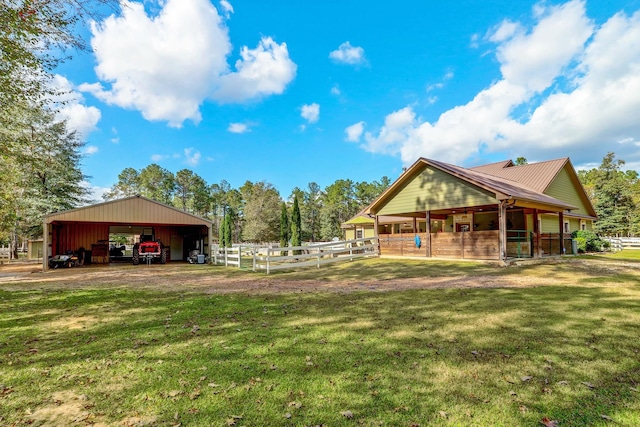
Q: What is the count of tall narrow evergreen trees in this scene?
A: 4